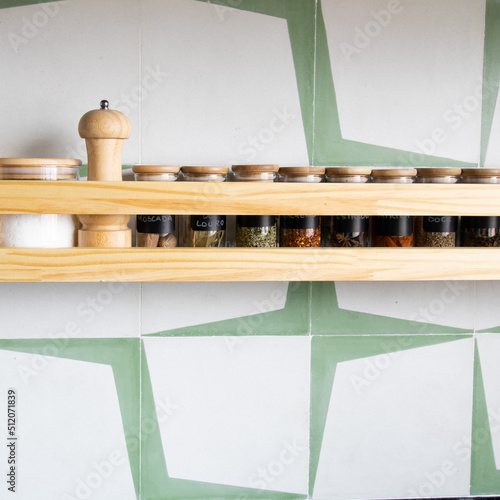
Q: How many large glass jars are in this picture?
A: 1